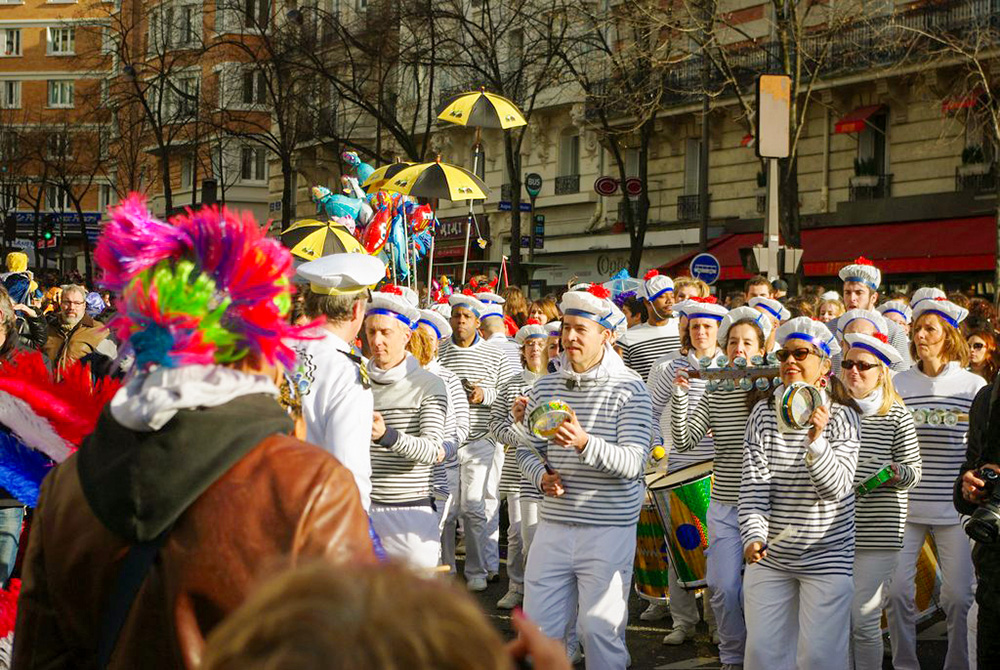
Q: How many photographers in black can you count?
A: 1